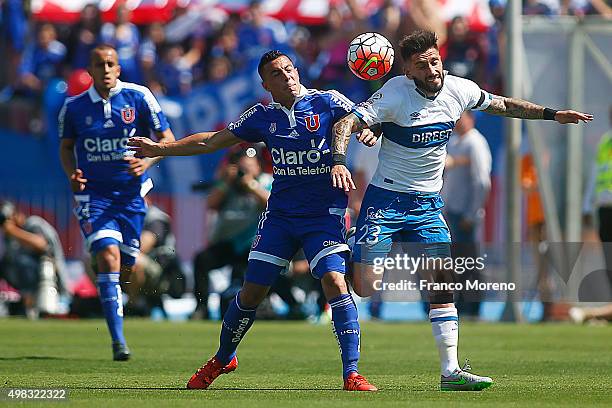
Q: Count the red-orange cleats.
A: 2